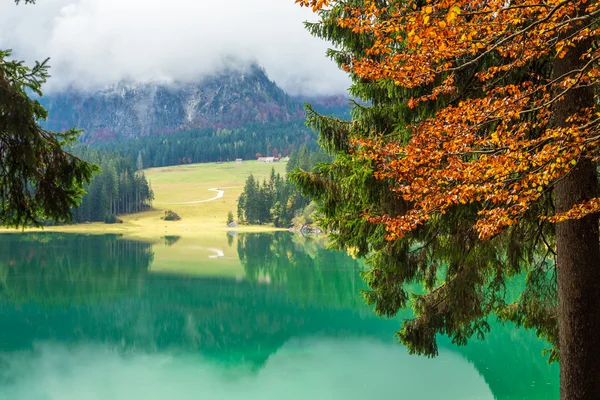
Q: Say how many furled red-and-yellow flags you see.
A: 0